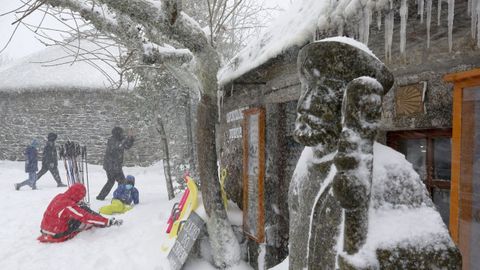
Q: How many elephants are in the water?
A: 0